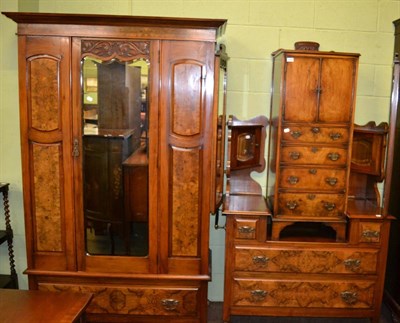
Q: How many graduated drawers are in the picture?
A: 4